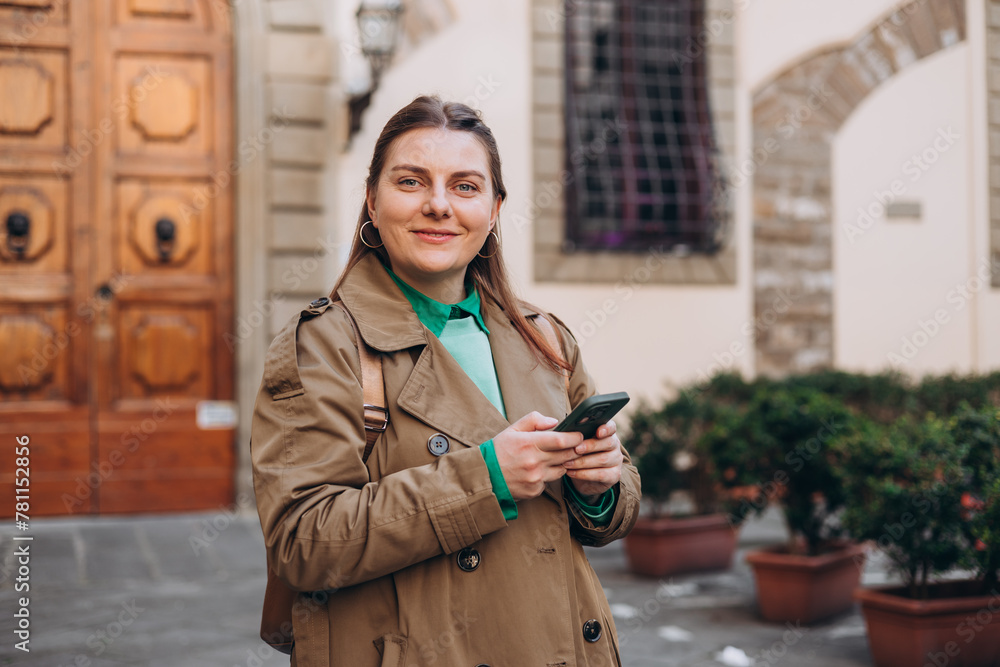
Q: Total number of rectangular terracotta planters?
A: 3